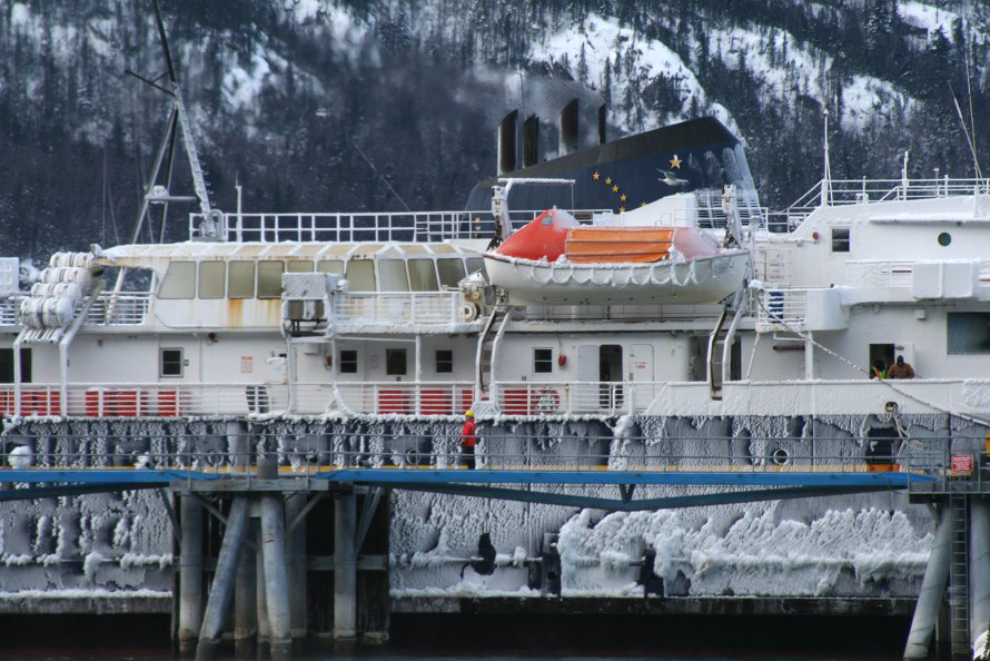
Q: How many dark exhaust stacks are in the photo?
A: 4